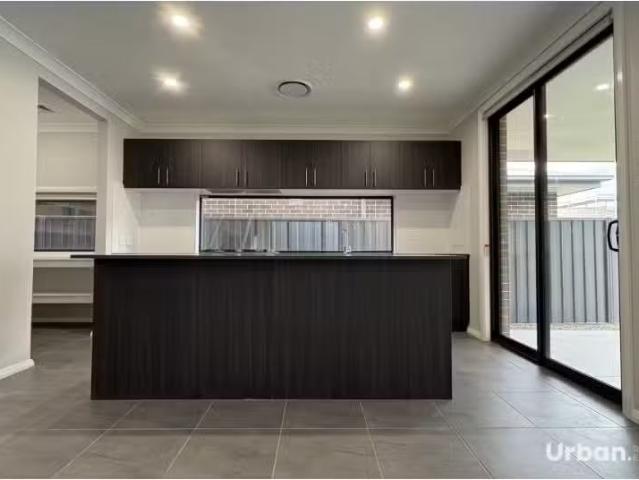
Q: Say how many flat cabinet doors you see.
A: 10